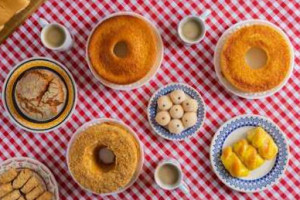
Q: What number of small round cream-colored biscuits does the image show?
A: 7